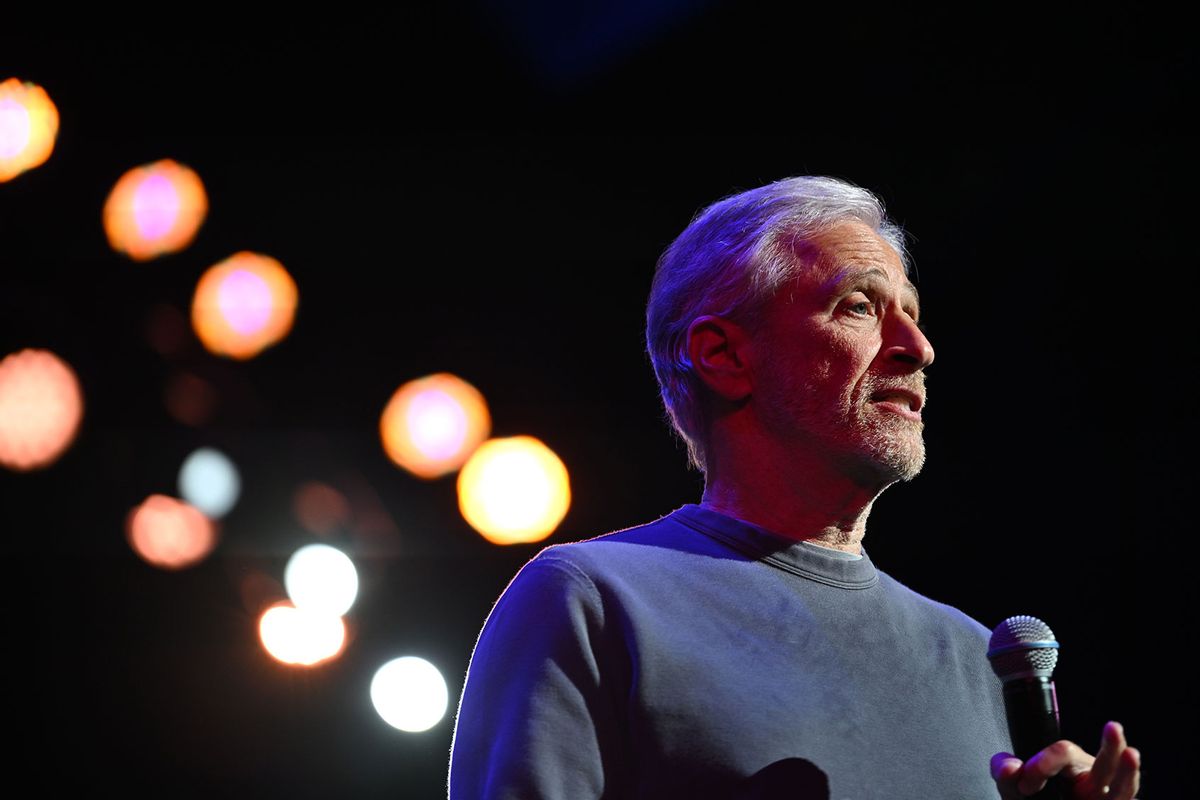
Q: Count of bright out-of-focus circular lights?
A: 11